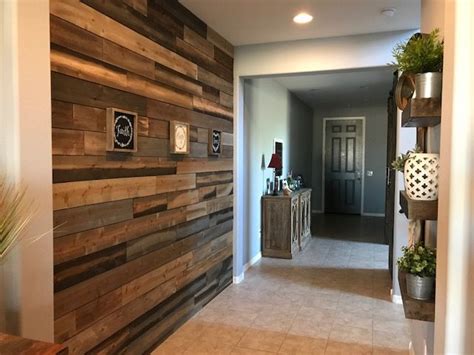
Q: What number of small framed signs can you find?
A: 3